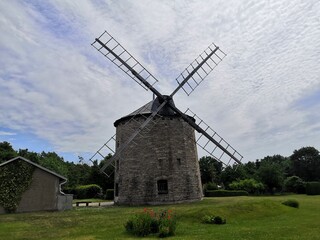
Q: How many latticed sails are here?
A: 4